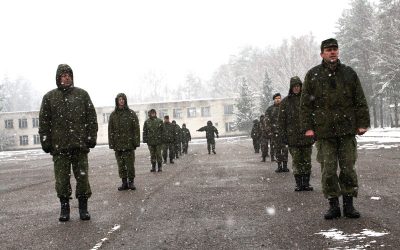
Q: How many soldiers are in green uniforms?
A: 12